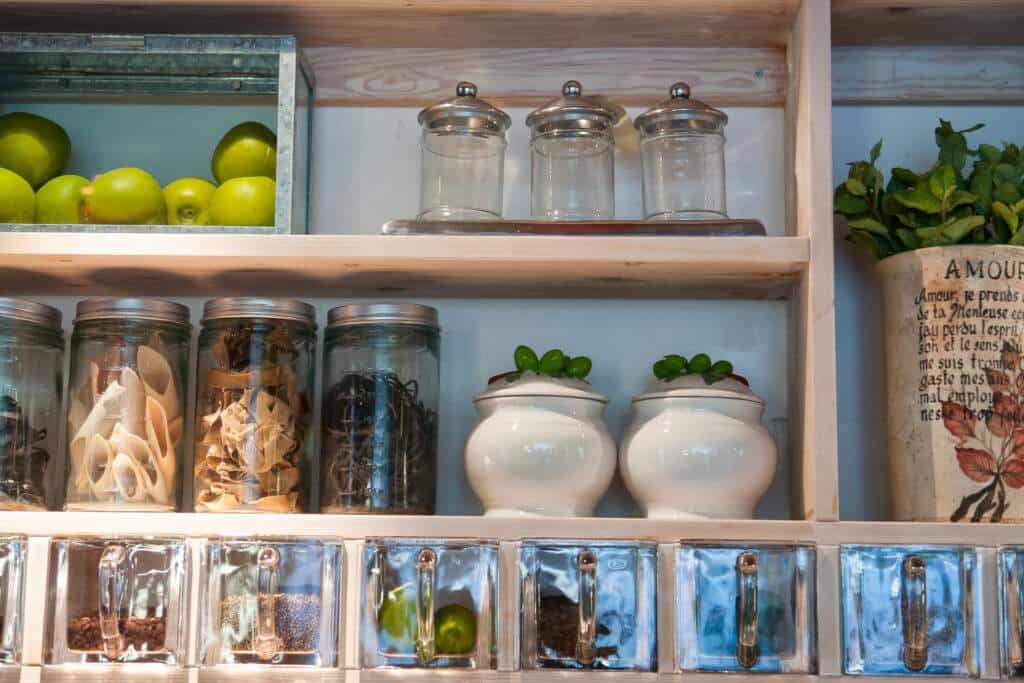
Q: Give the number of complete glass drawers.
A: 6